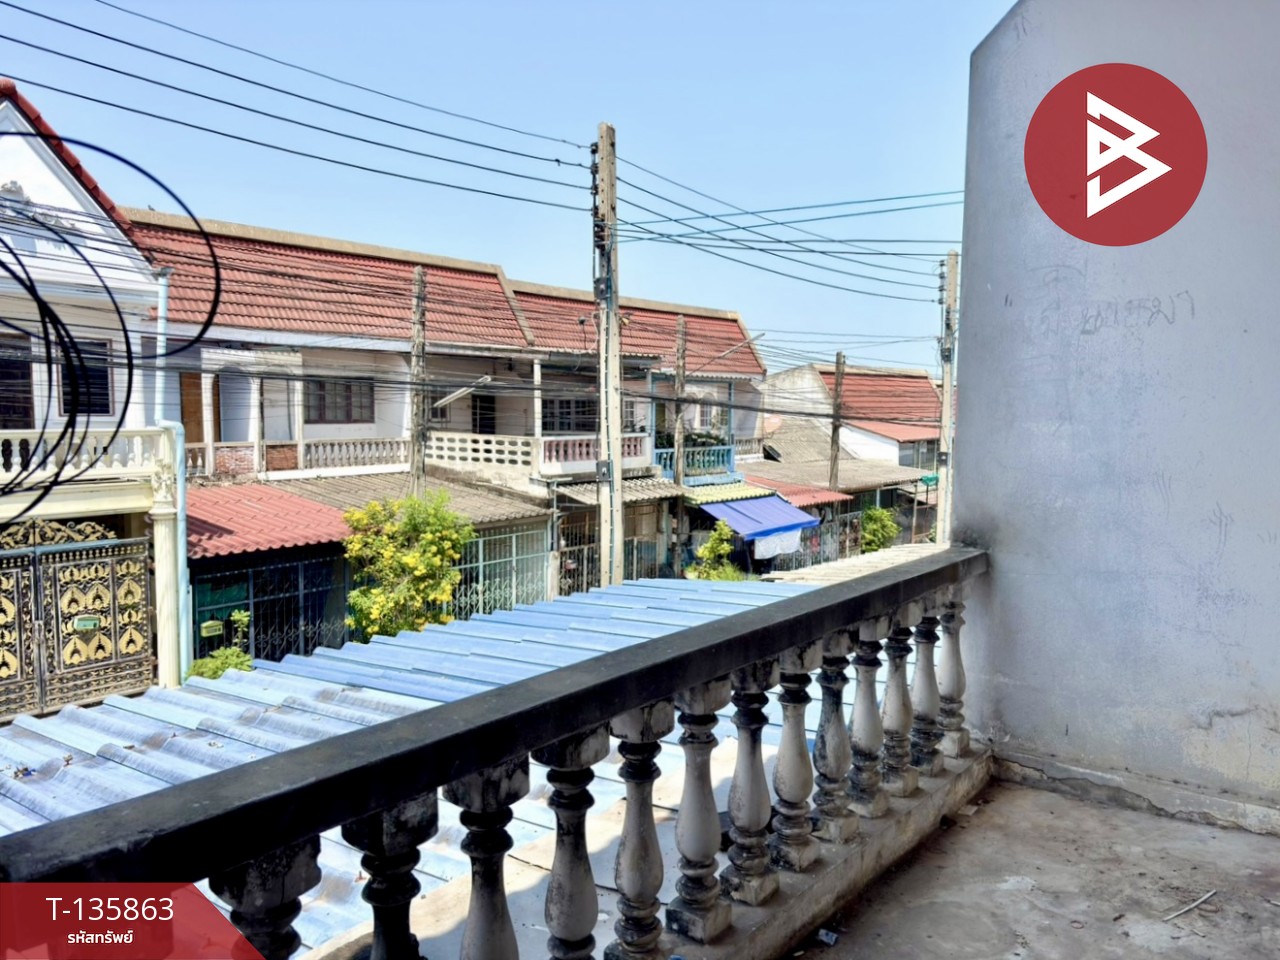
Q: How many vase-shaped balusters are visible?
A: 13